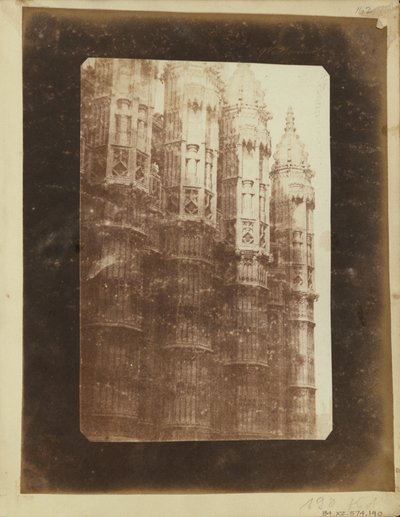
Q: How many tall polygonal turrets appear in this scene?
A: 4